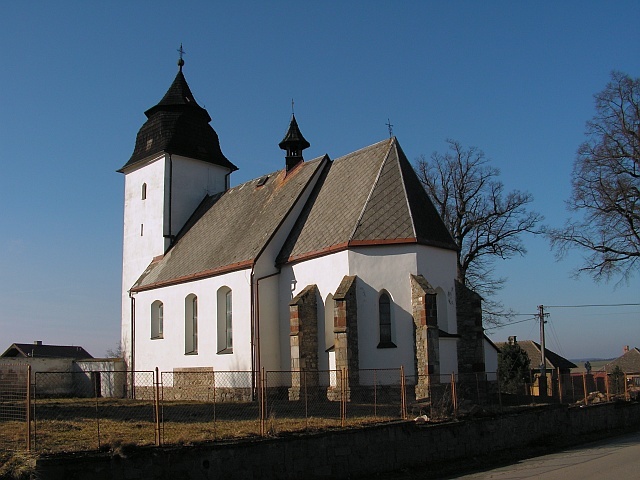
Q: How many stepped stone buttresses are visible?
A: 4